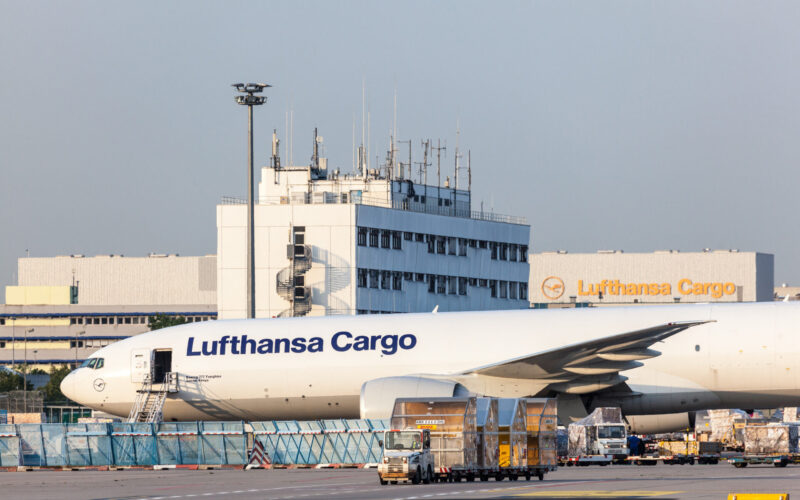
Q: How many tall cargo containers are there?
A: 4